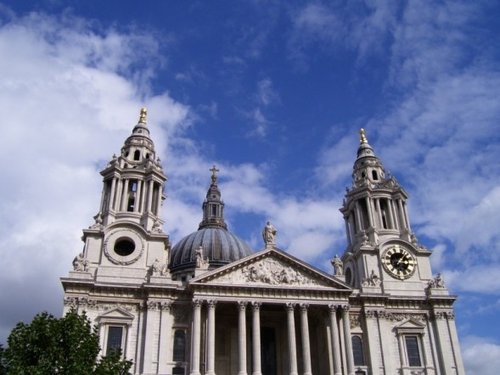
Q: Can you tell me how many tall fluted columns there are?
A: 8